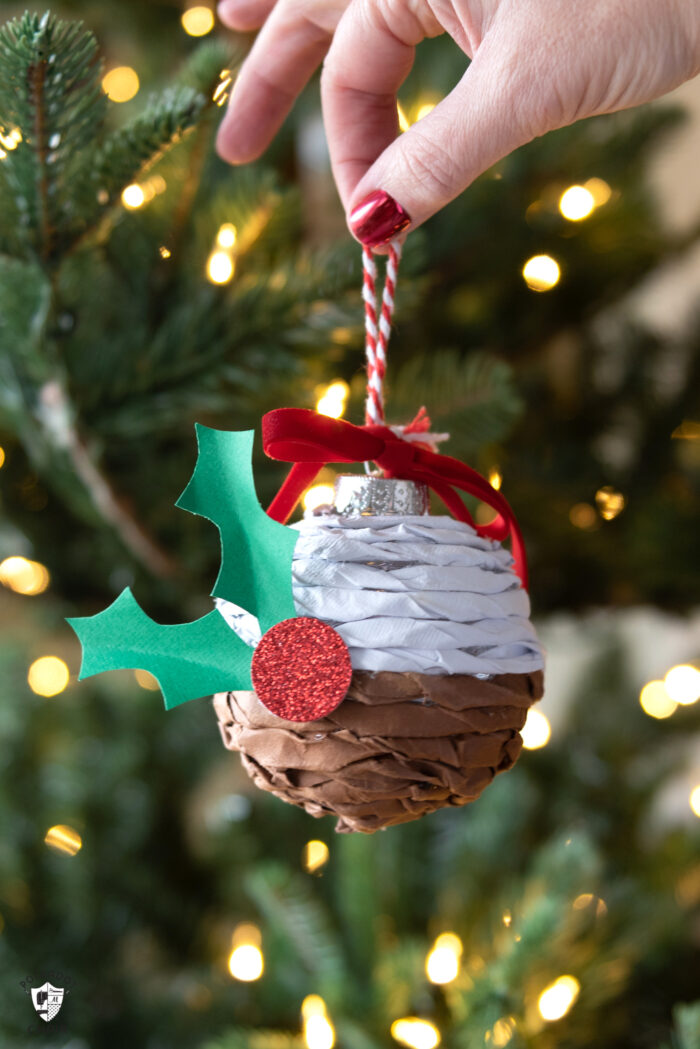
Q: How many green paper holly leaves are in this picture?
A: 2